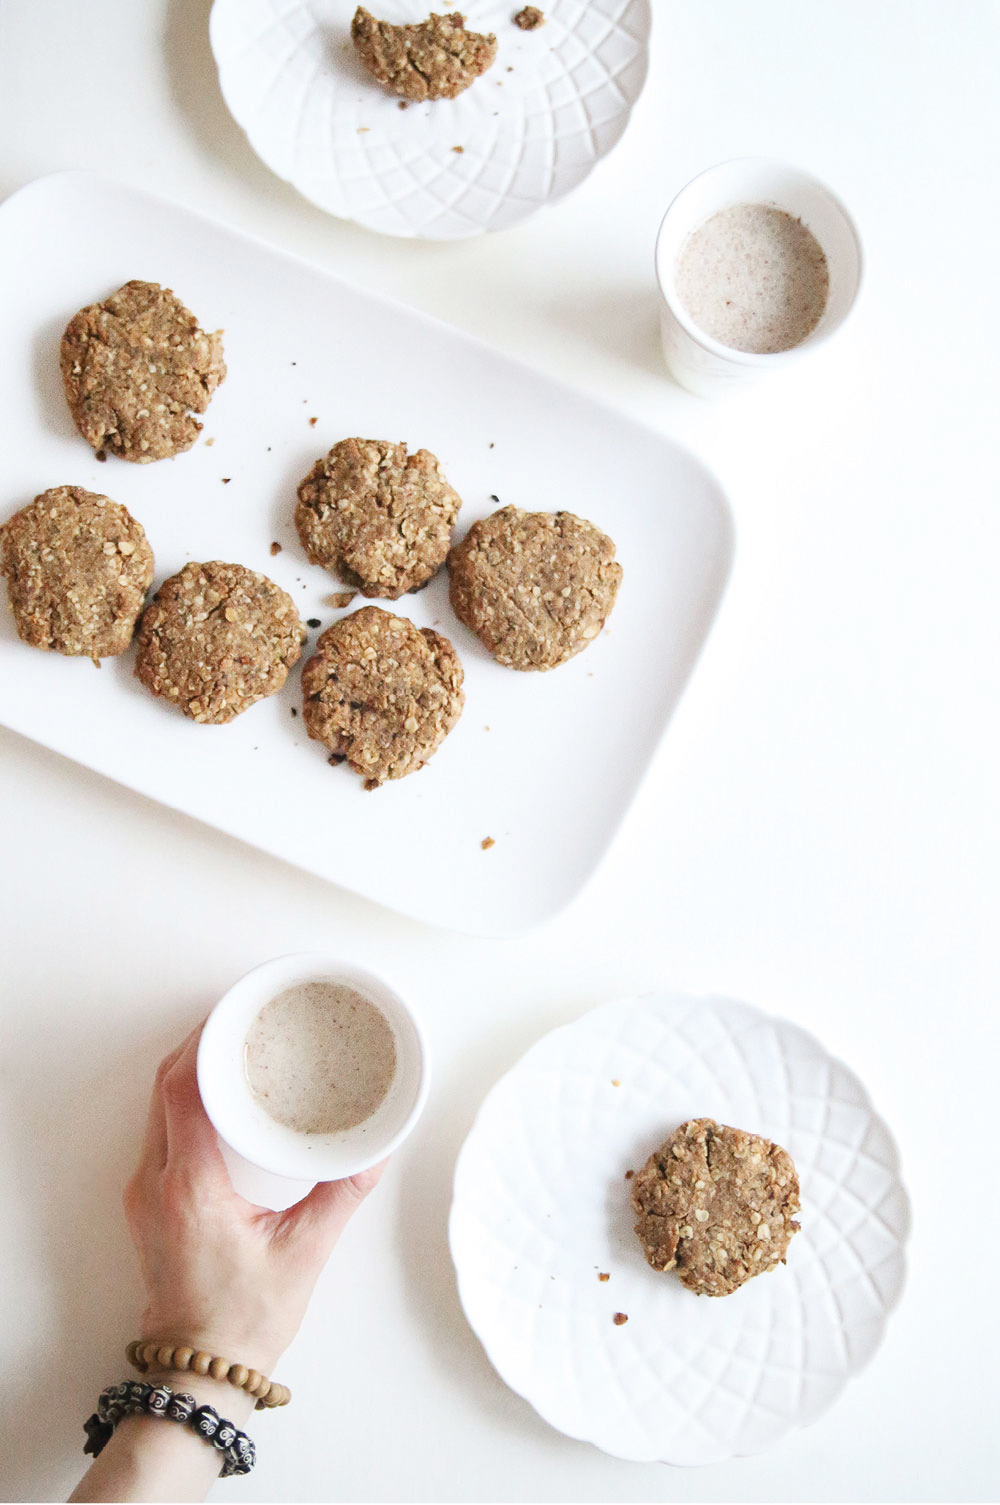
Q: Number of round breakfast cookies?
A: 7